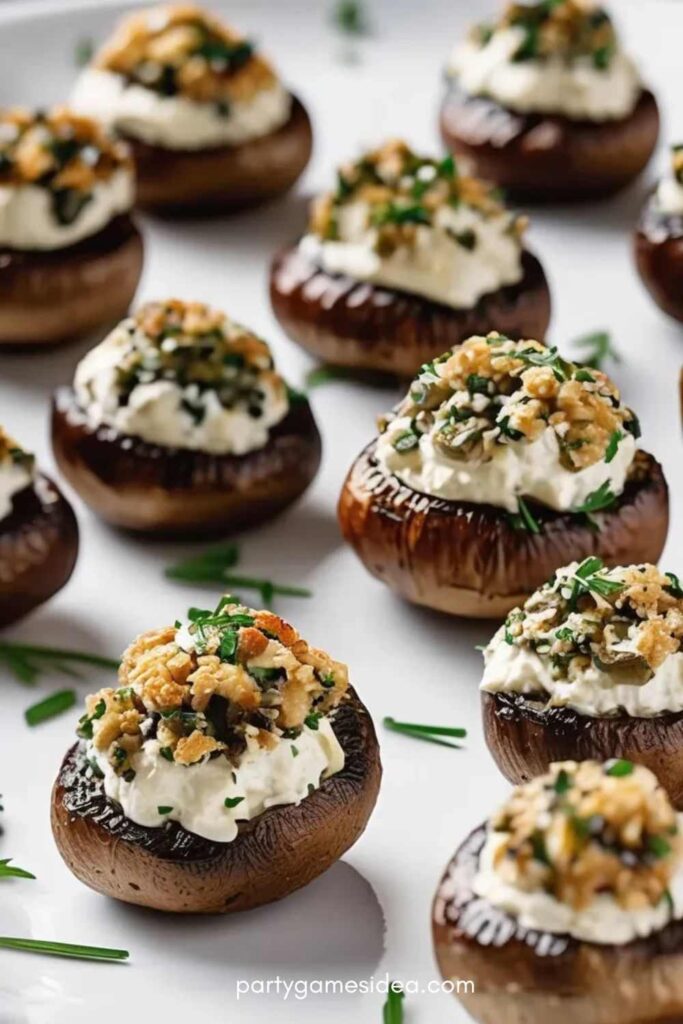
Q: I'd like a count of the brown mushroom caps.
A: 11